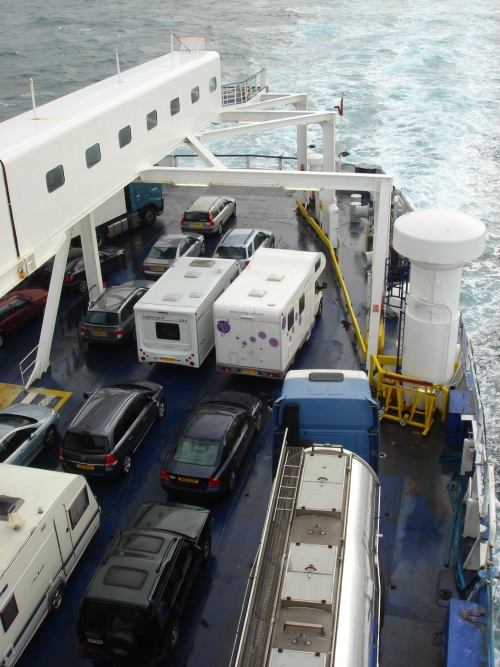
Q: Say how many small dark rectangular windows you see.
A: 7